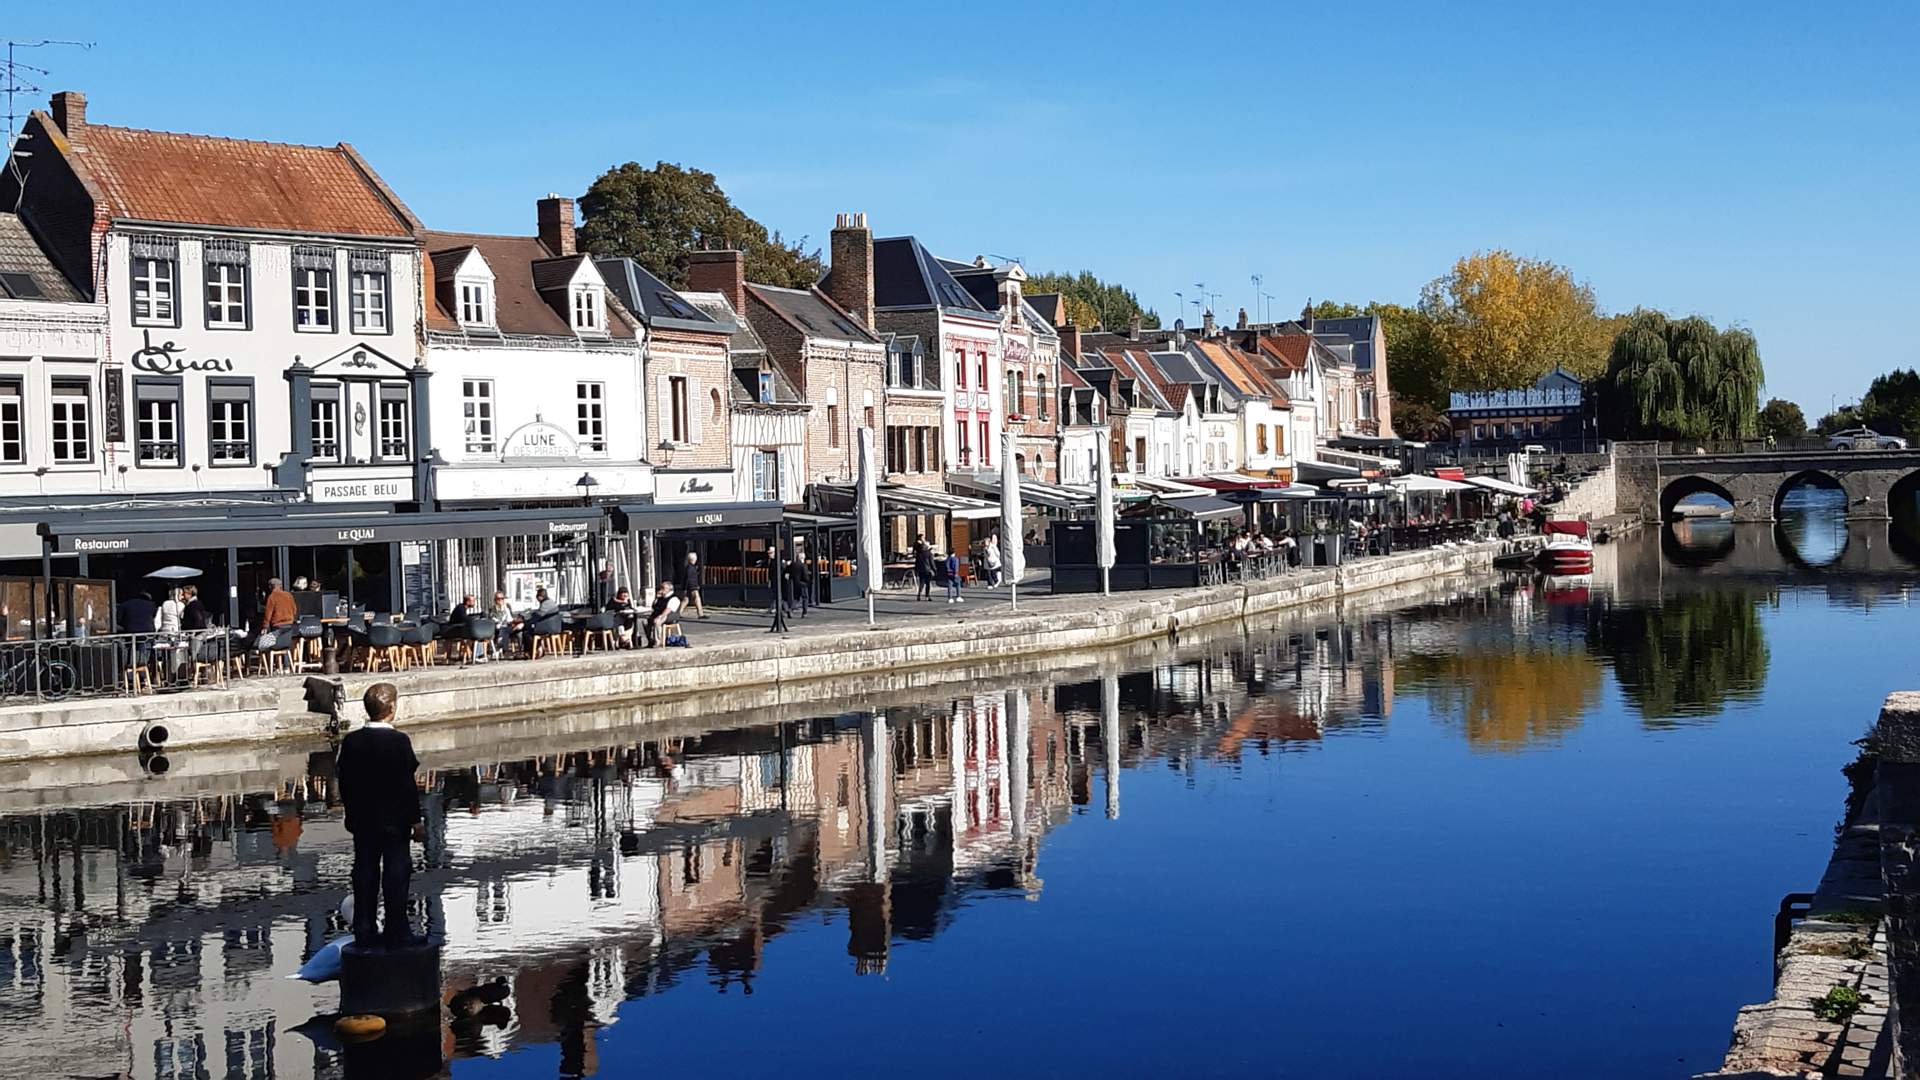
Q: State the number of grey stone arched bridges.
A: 1